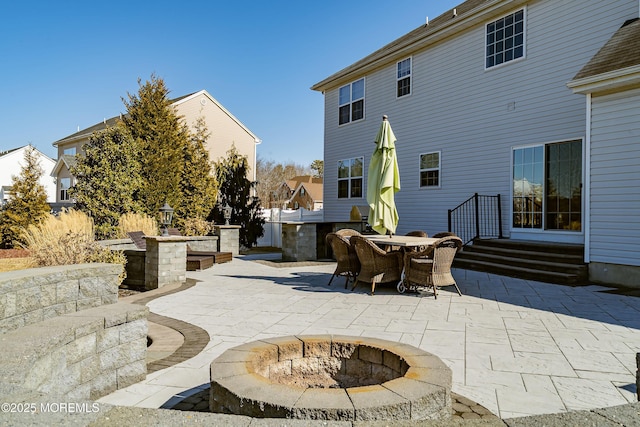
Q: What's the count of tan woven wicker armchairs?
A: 6